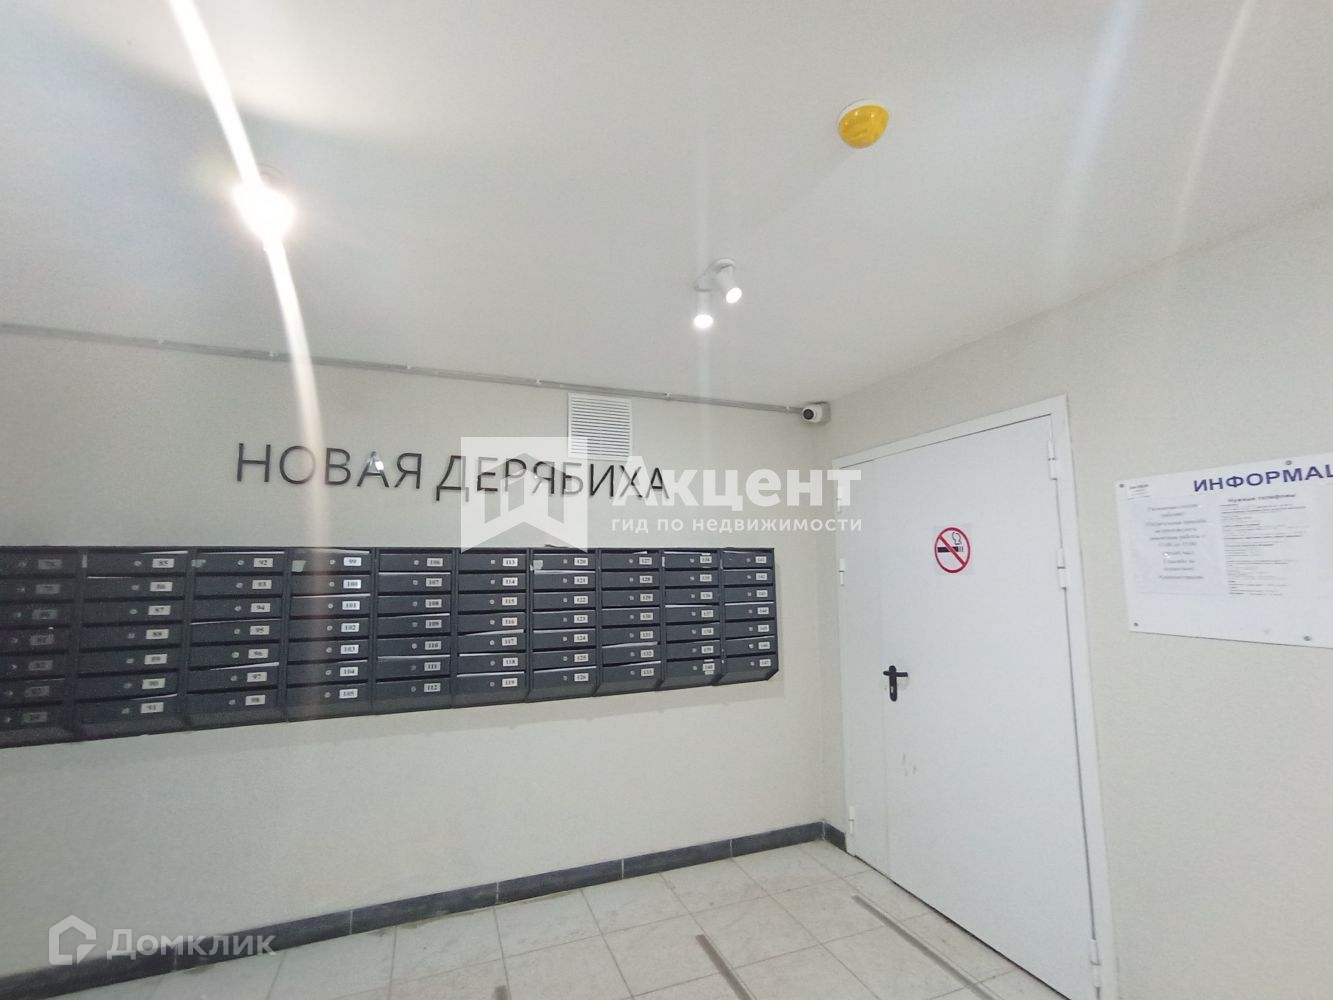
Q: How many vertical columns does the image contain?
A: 10